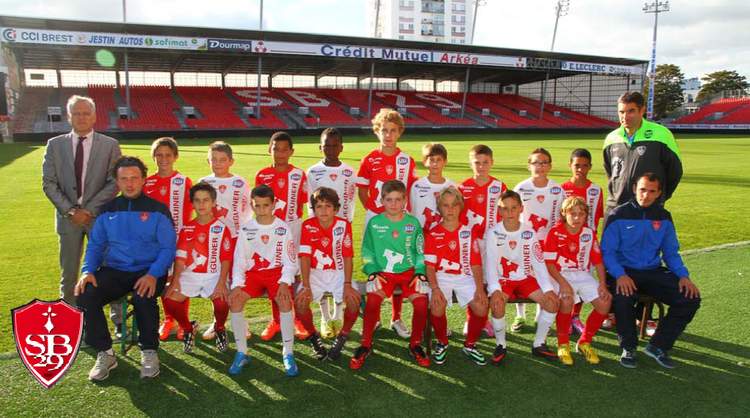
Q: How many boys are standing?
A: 9